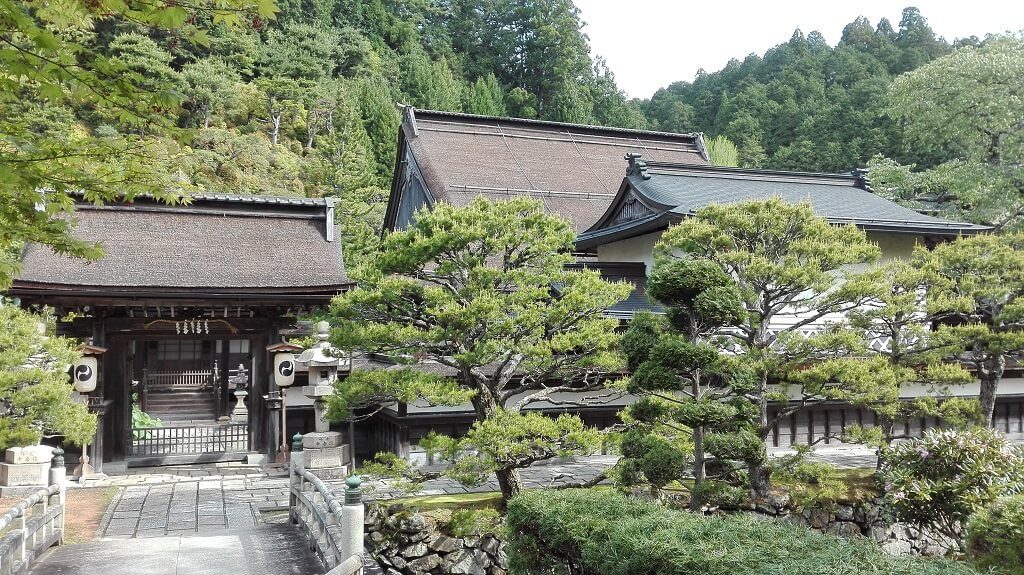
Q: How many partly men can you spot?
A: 0